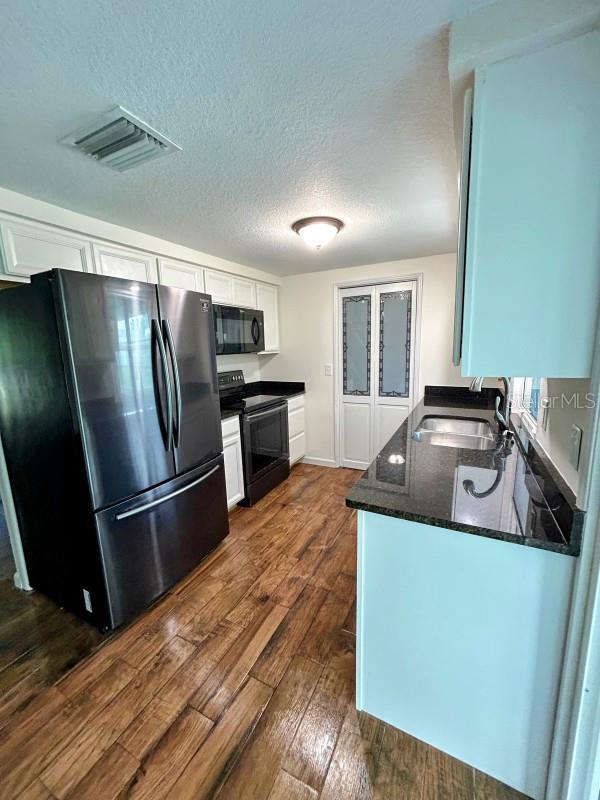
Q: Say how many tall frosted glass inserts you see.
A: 2